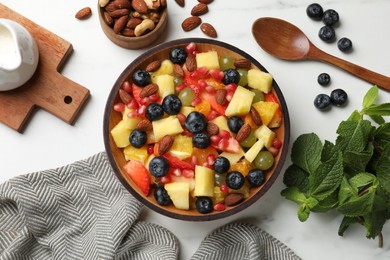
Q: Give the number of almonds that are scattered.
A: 6